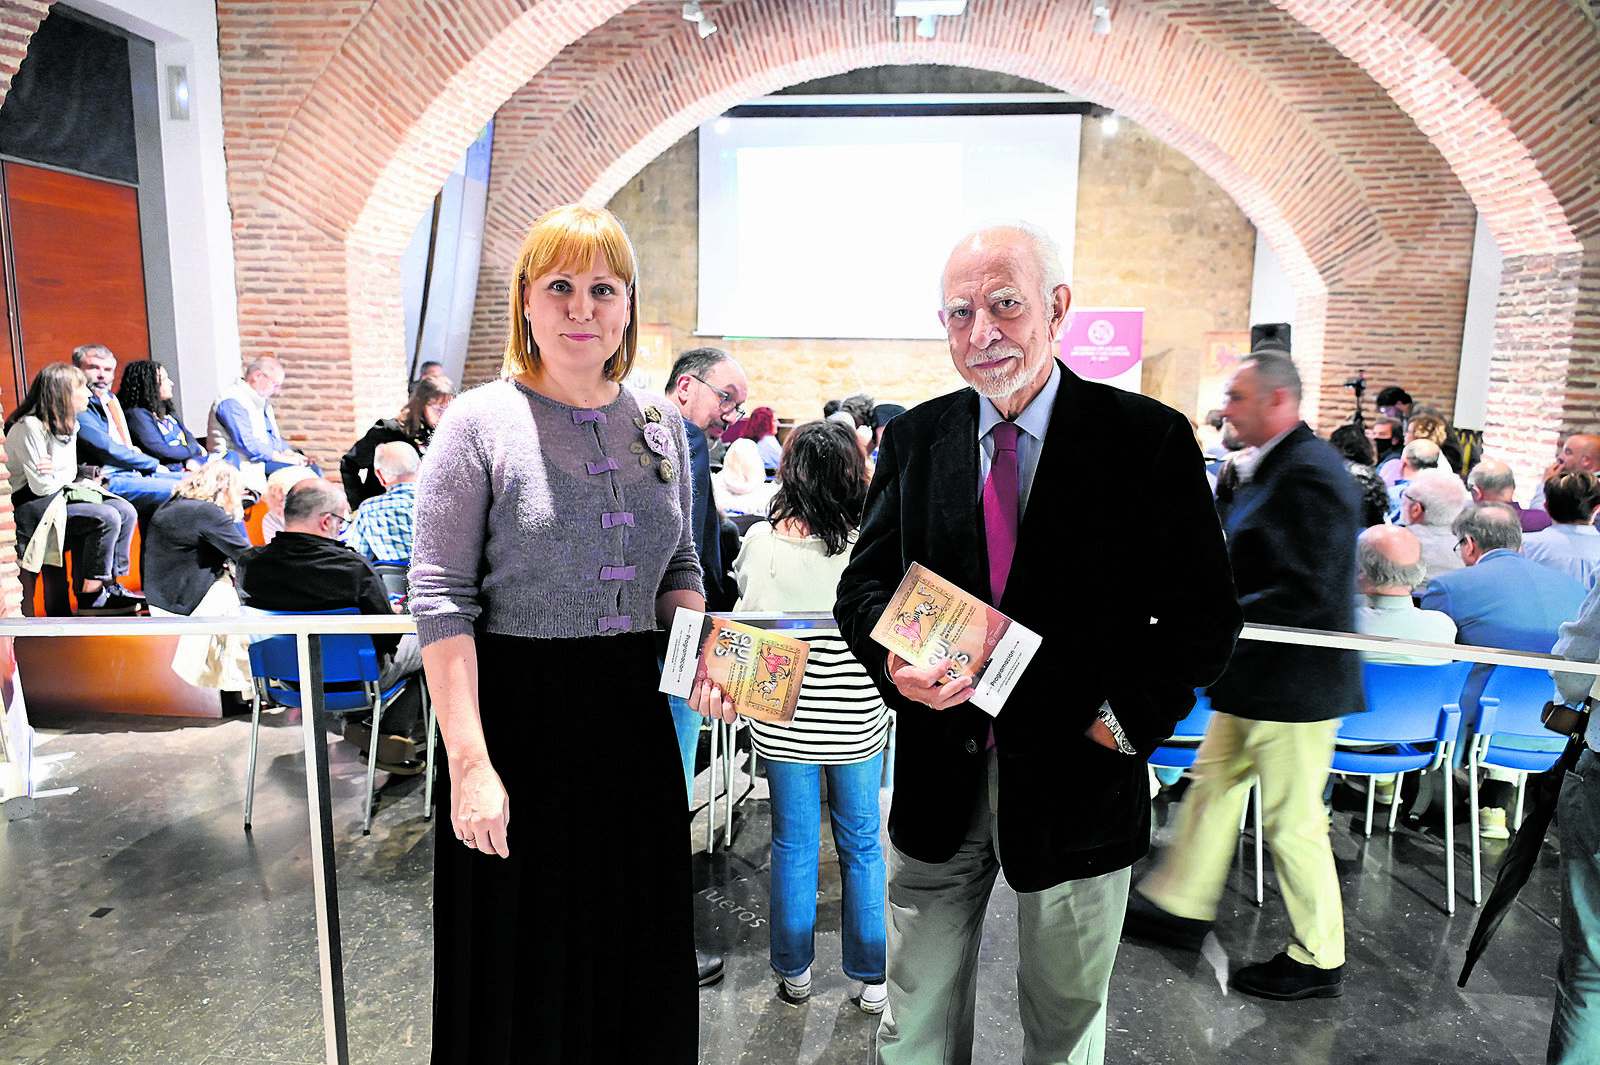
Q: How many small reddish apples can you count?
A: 0